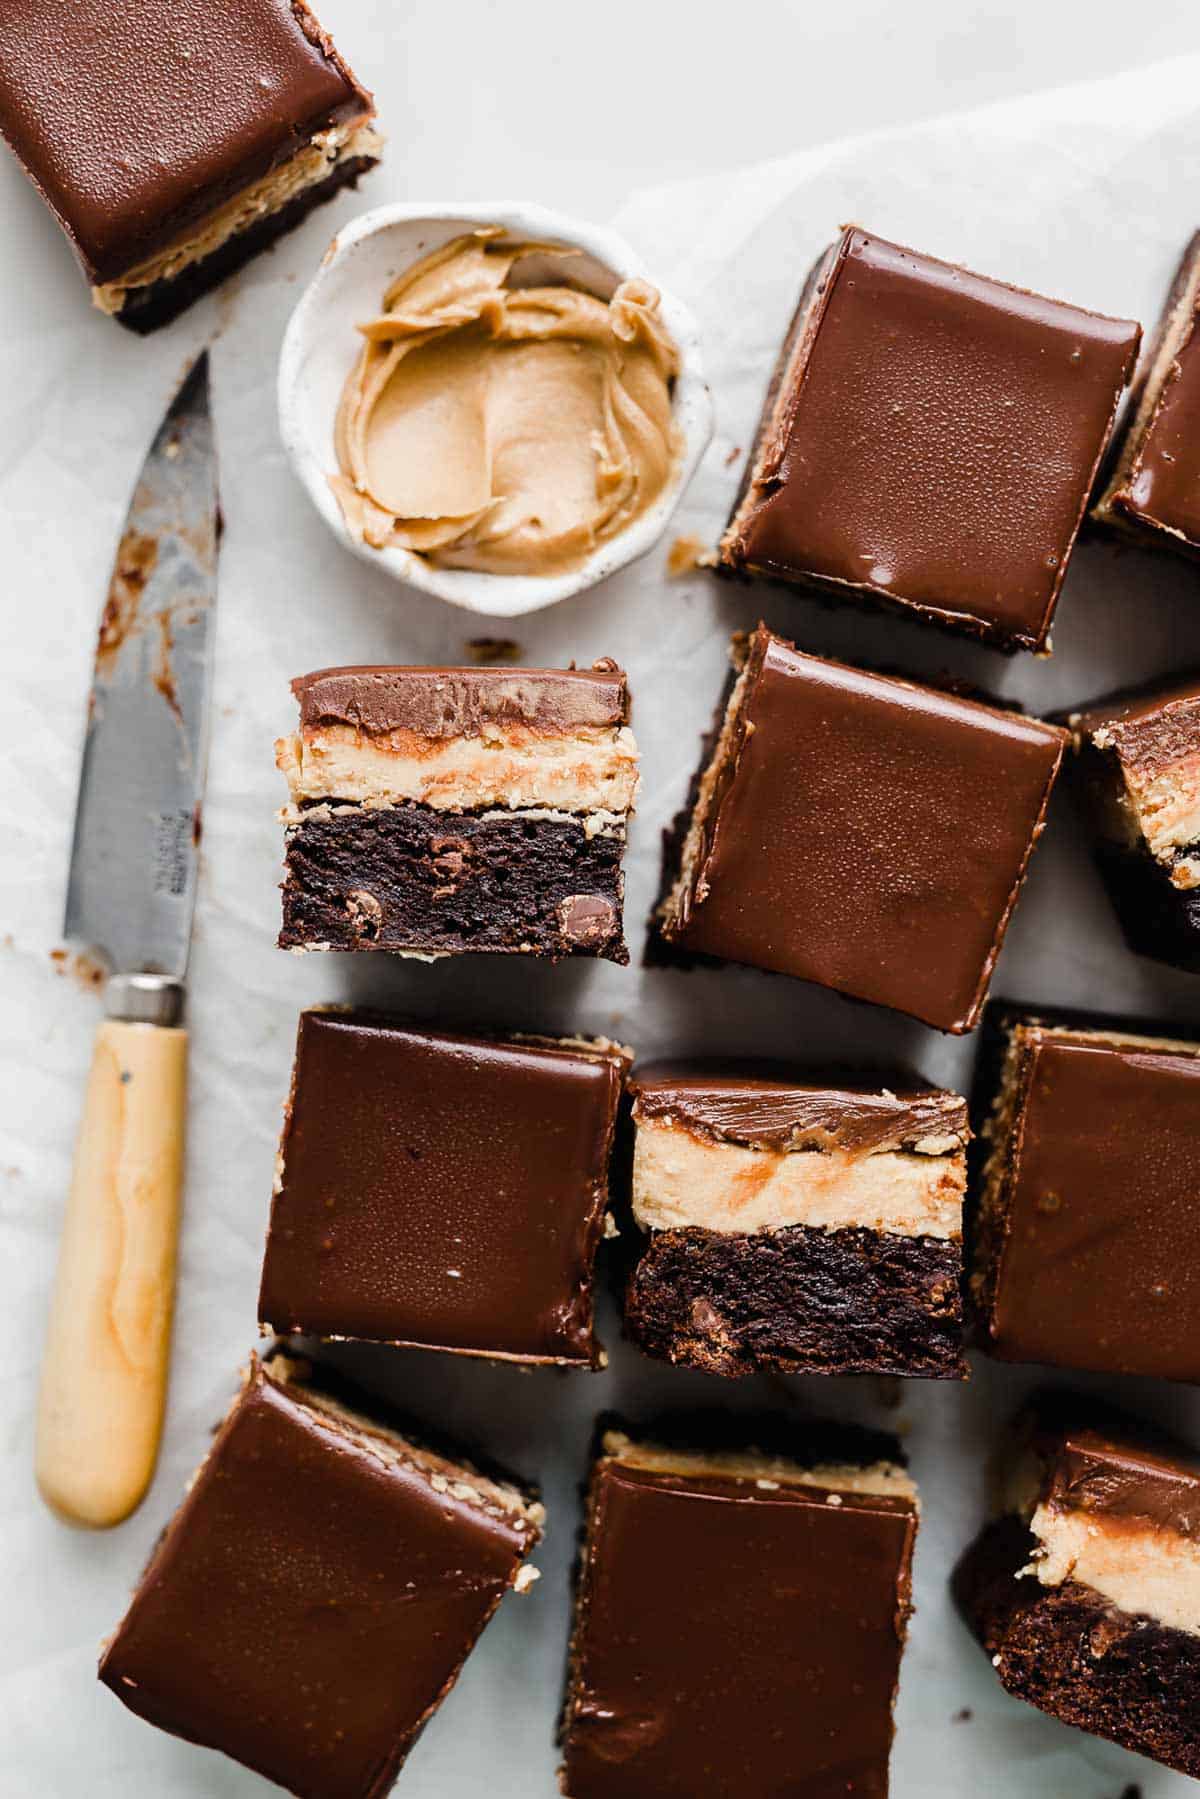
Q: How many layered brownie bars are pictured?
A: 12